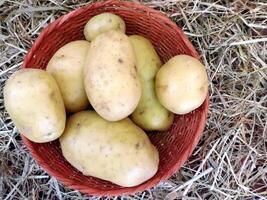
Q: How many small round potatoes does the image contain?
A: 2